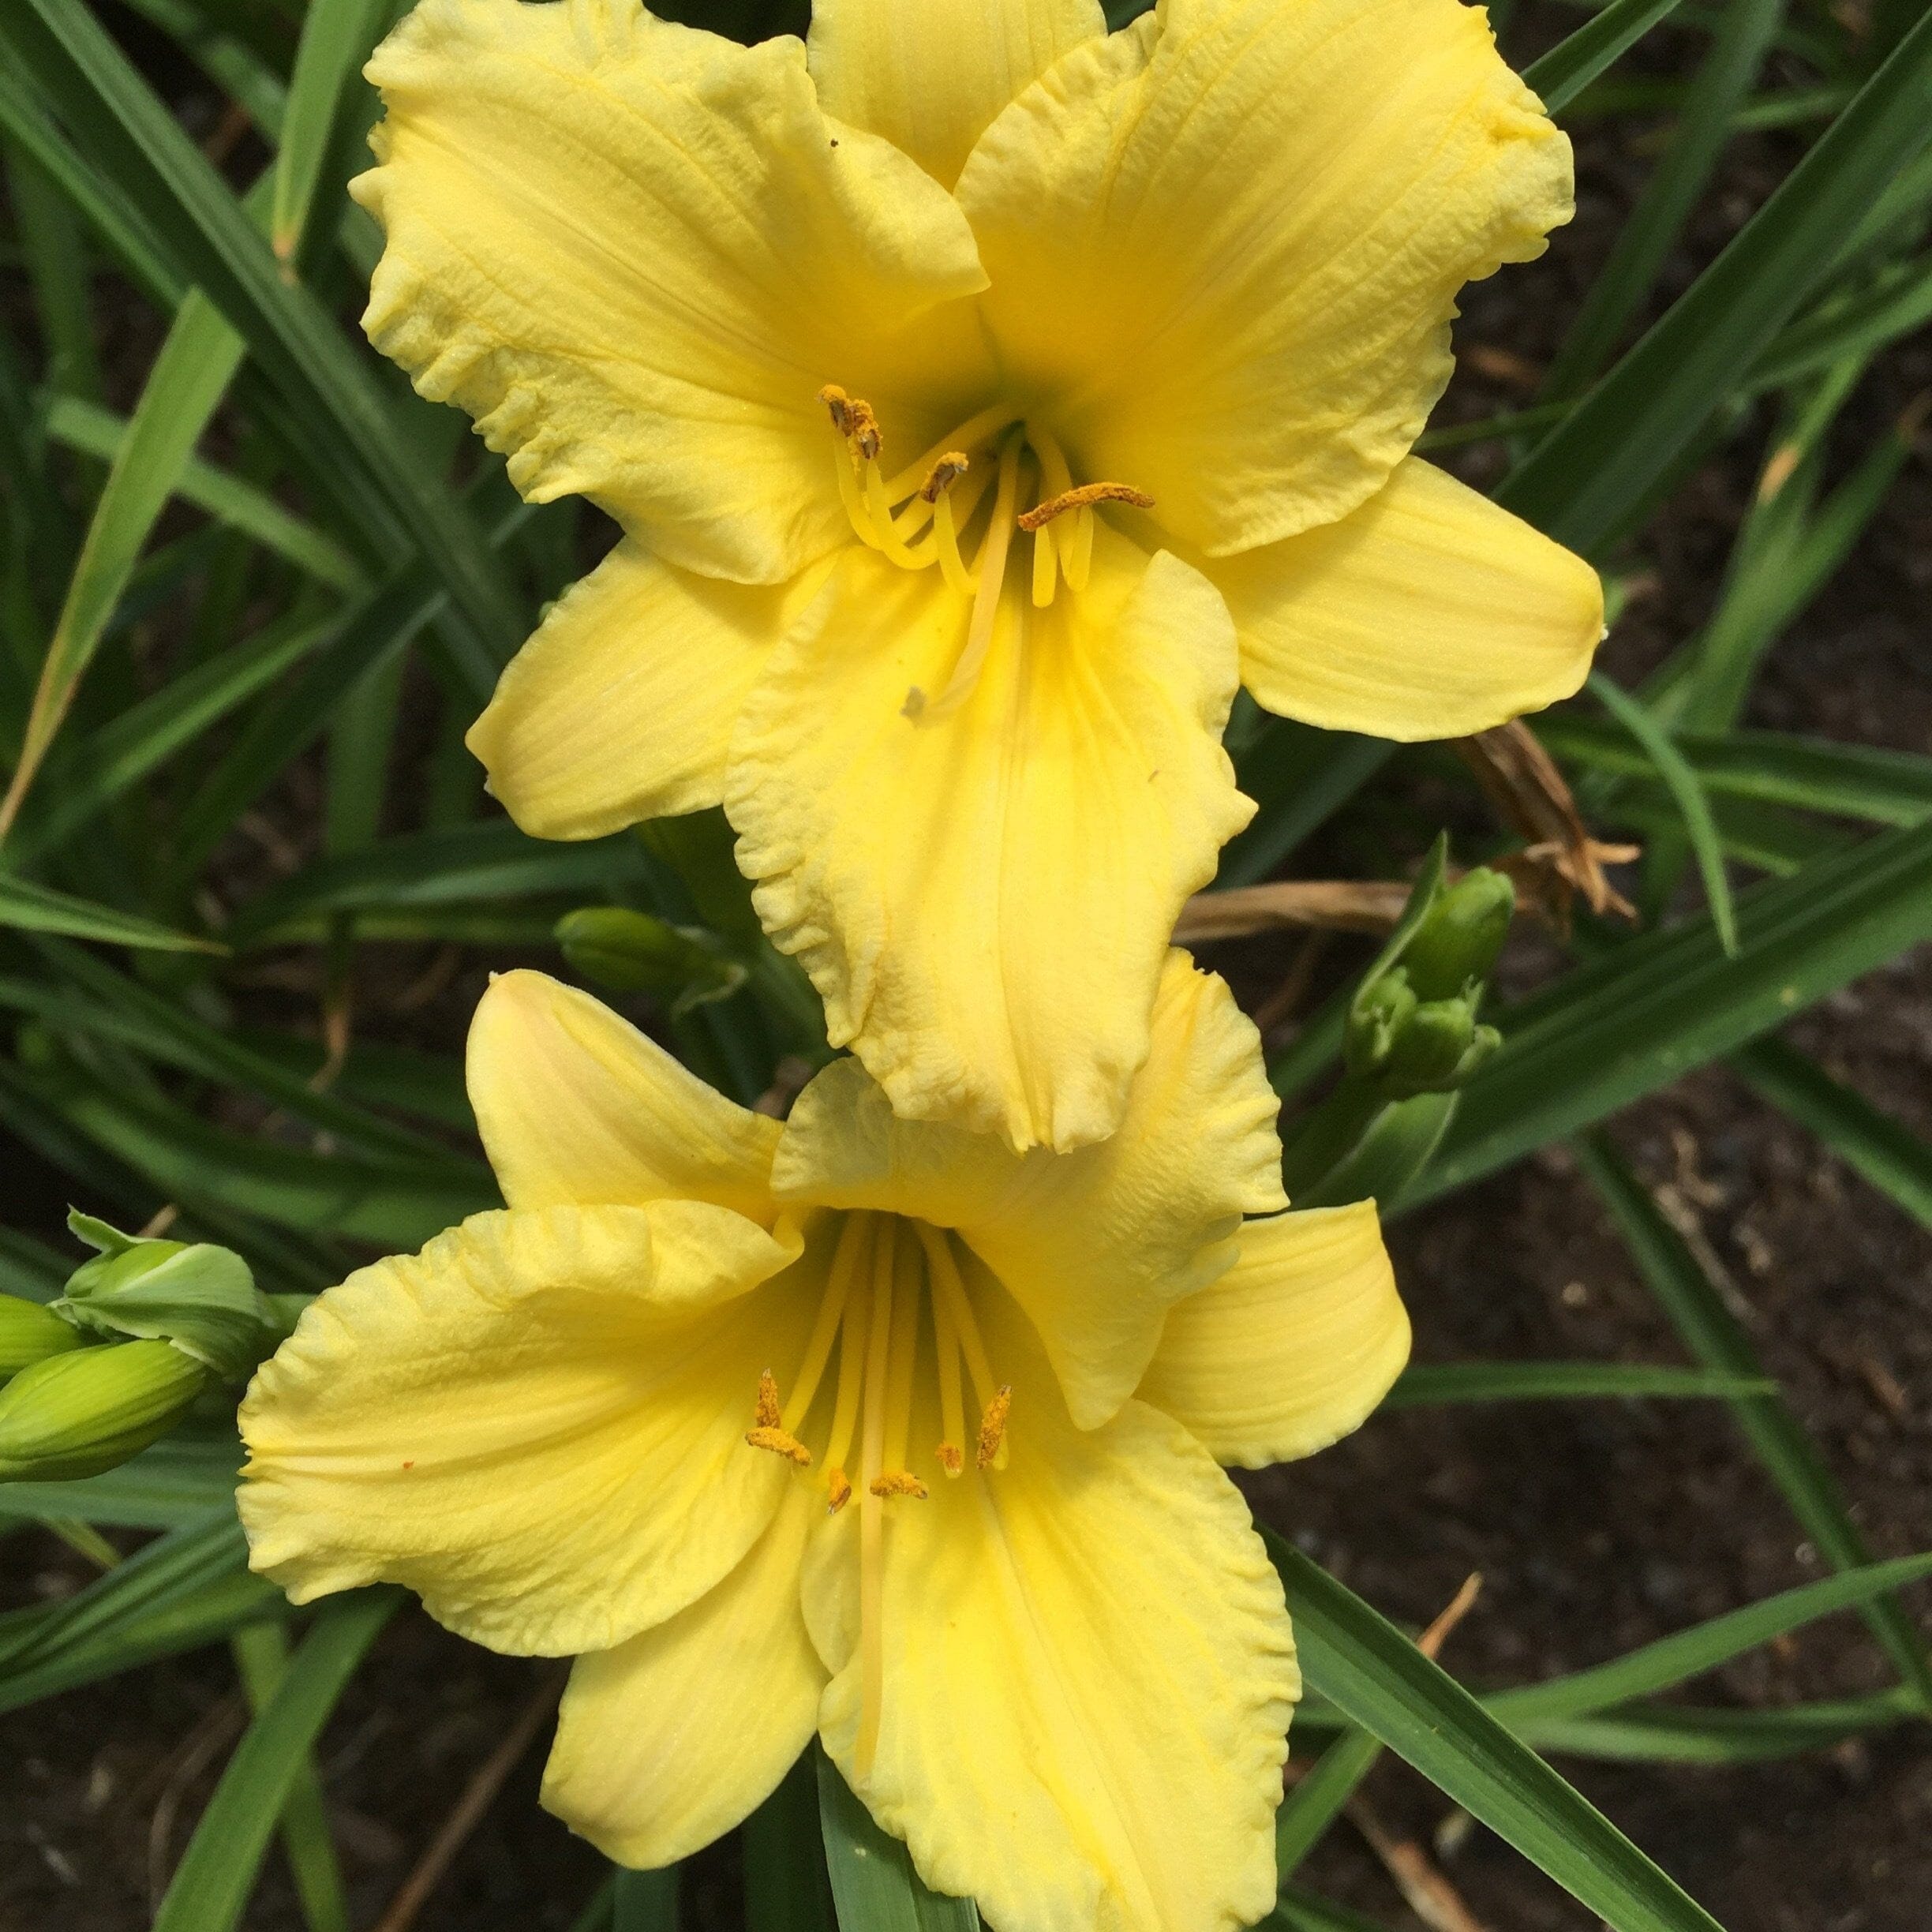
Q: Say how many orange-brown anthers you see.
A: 10